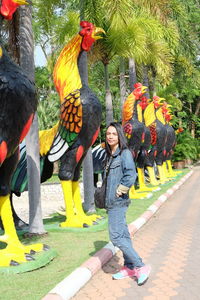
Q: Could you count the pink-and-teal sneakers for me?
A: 2